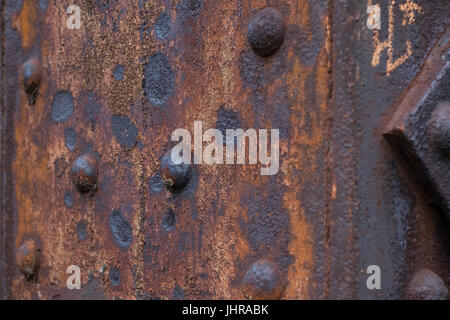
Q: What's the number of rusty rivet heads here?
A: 8